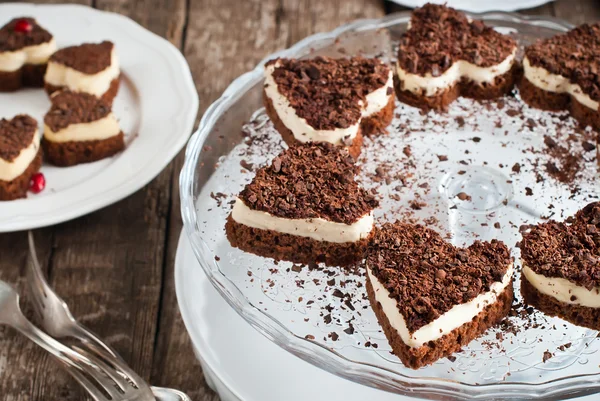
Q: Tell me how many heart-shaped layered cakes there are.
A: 10